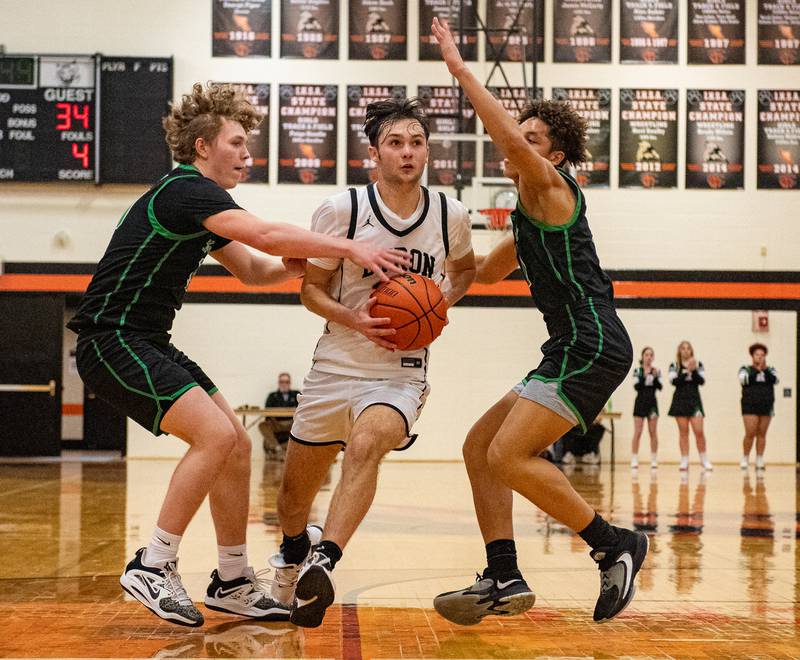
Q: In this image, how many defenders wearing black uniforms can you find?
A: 2